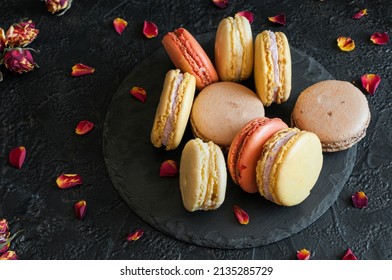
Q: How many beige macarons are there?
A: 2